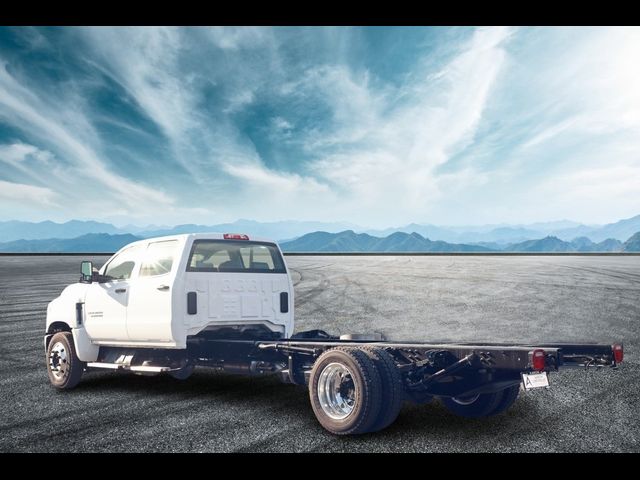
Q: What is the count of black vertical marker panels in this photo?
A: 2